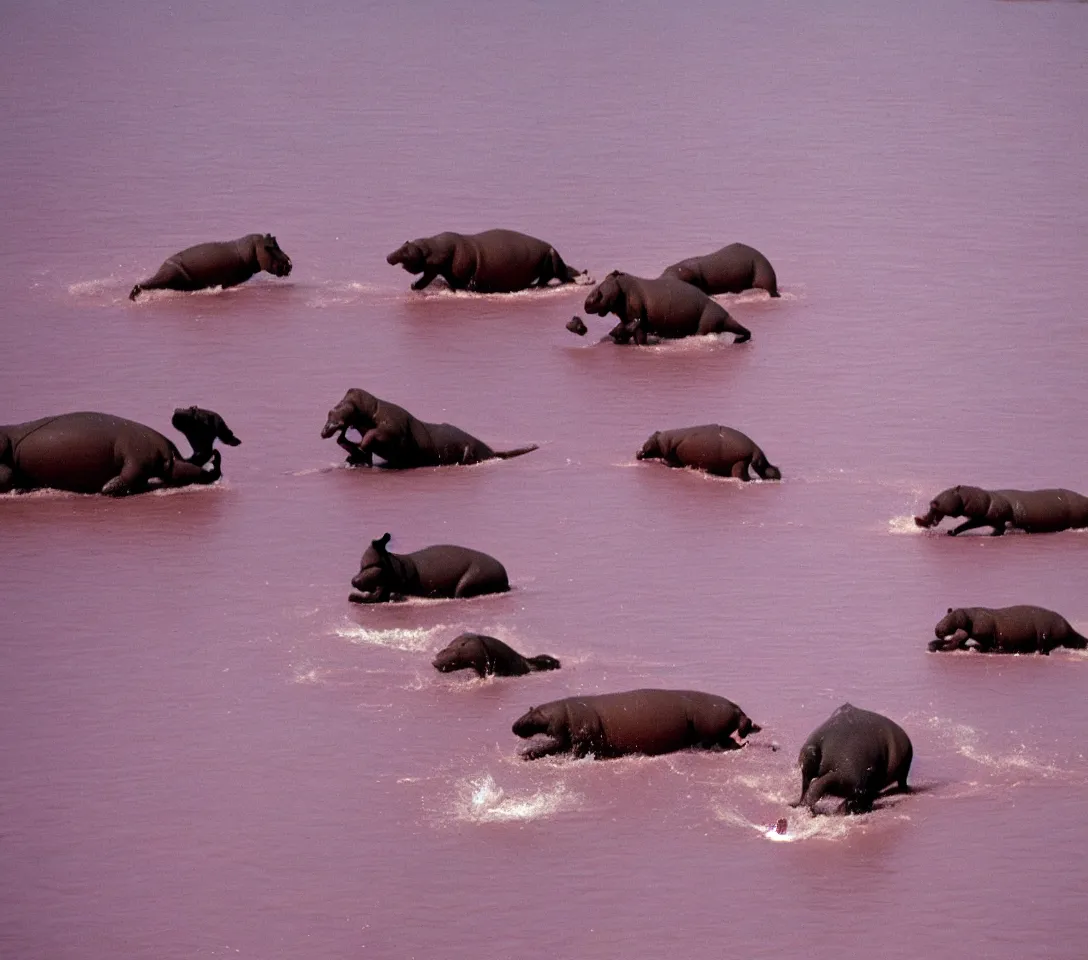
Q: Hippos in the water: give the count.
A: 13